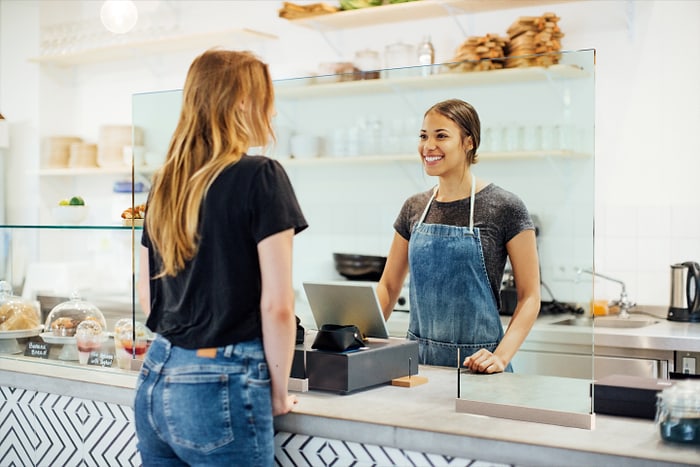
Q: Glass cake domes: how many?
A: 2